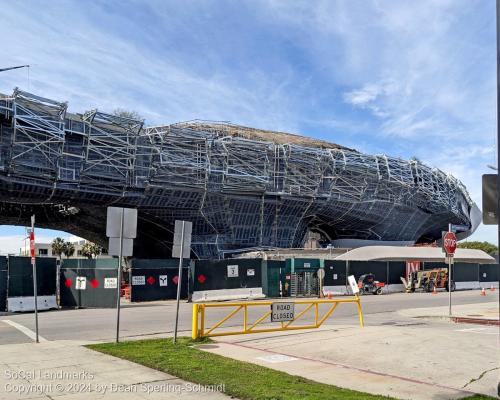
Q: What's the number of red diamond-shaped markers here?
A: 5